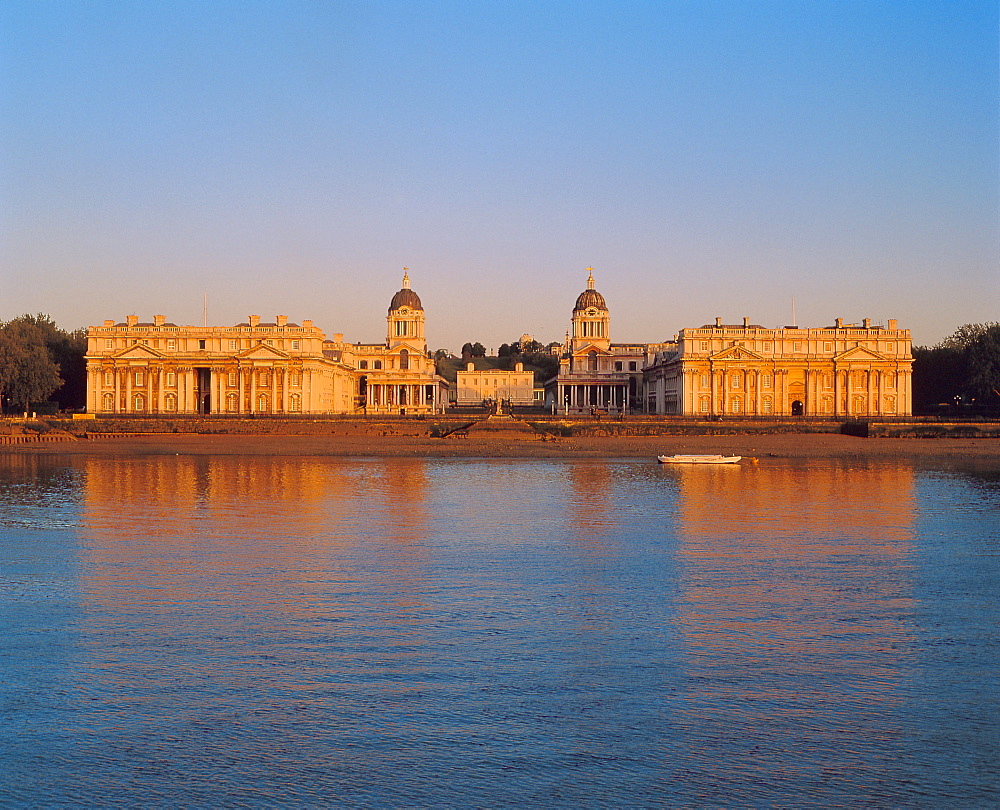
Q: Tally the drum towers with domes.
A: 2